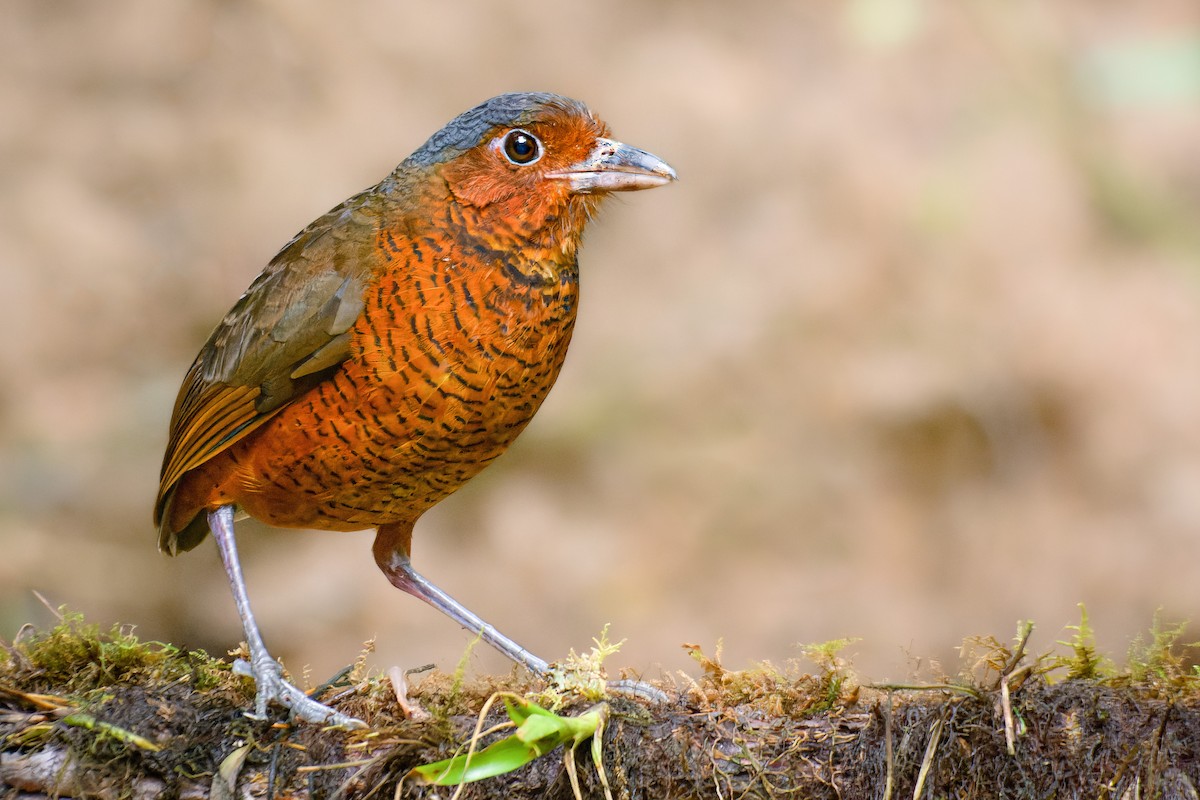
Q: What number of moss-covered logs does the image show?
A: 1